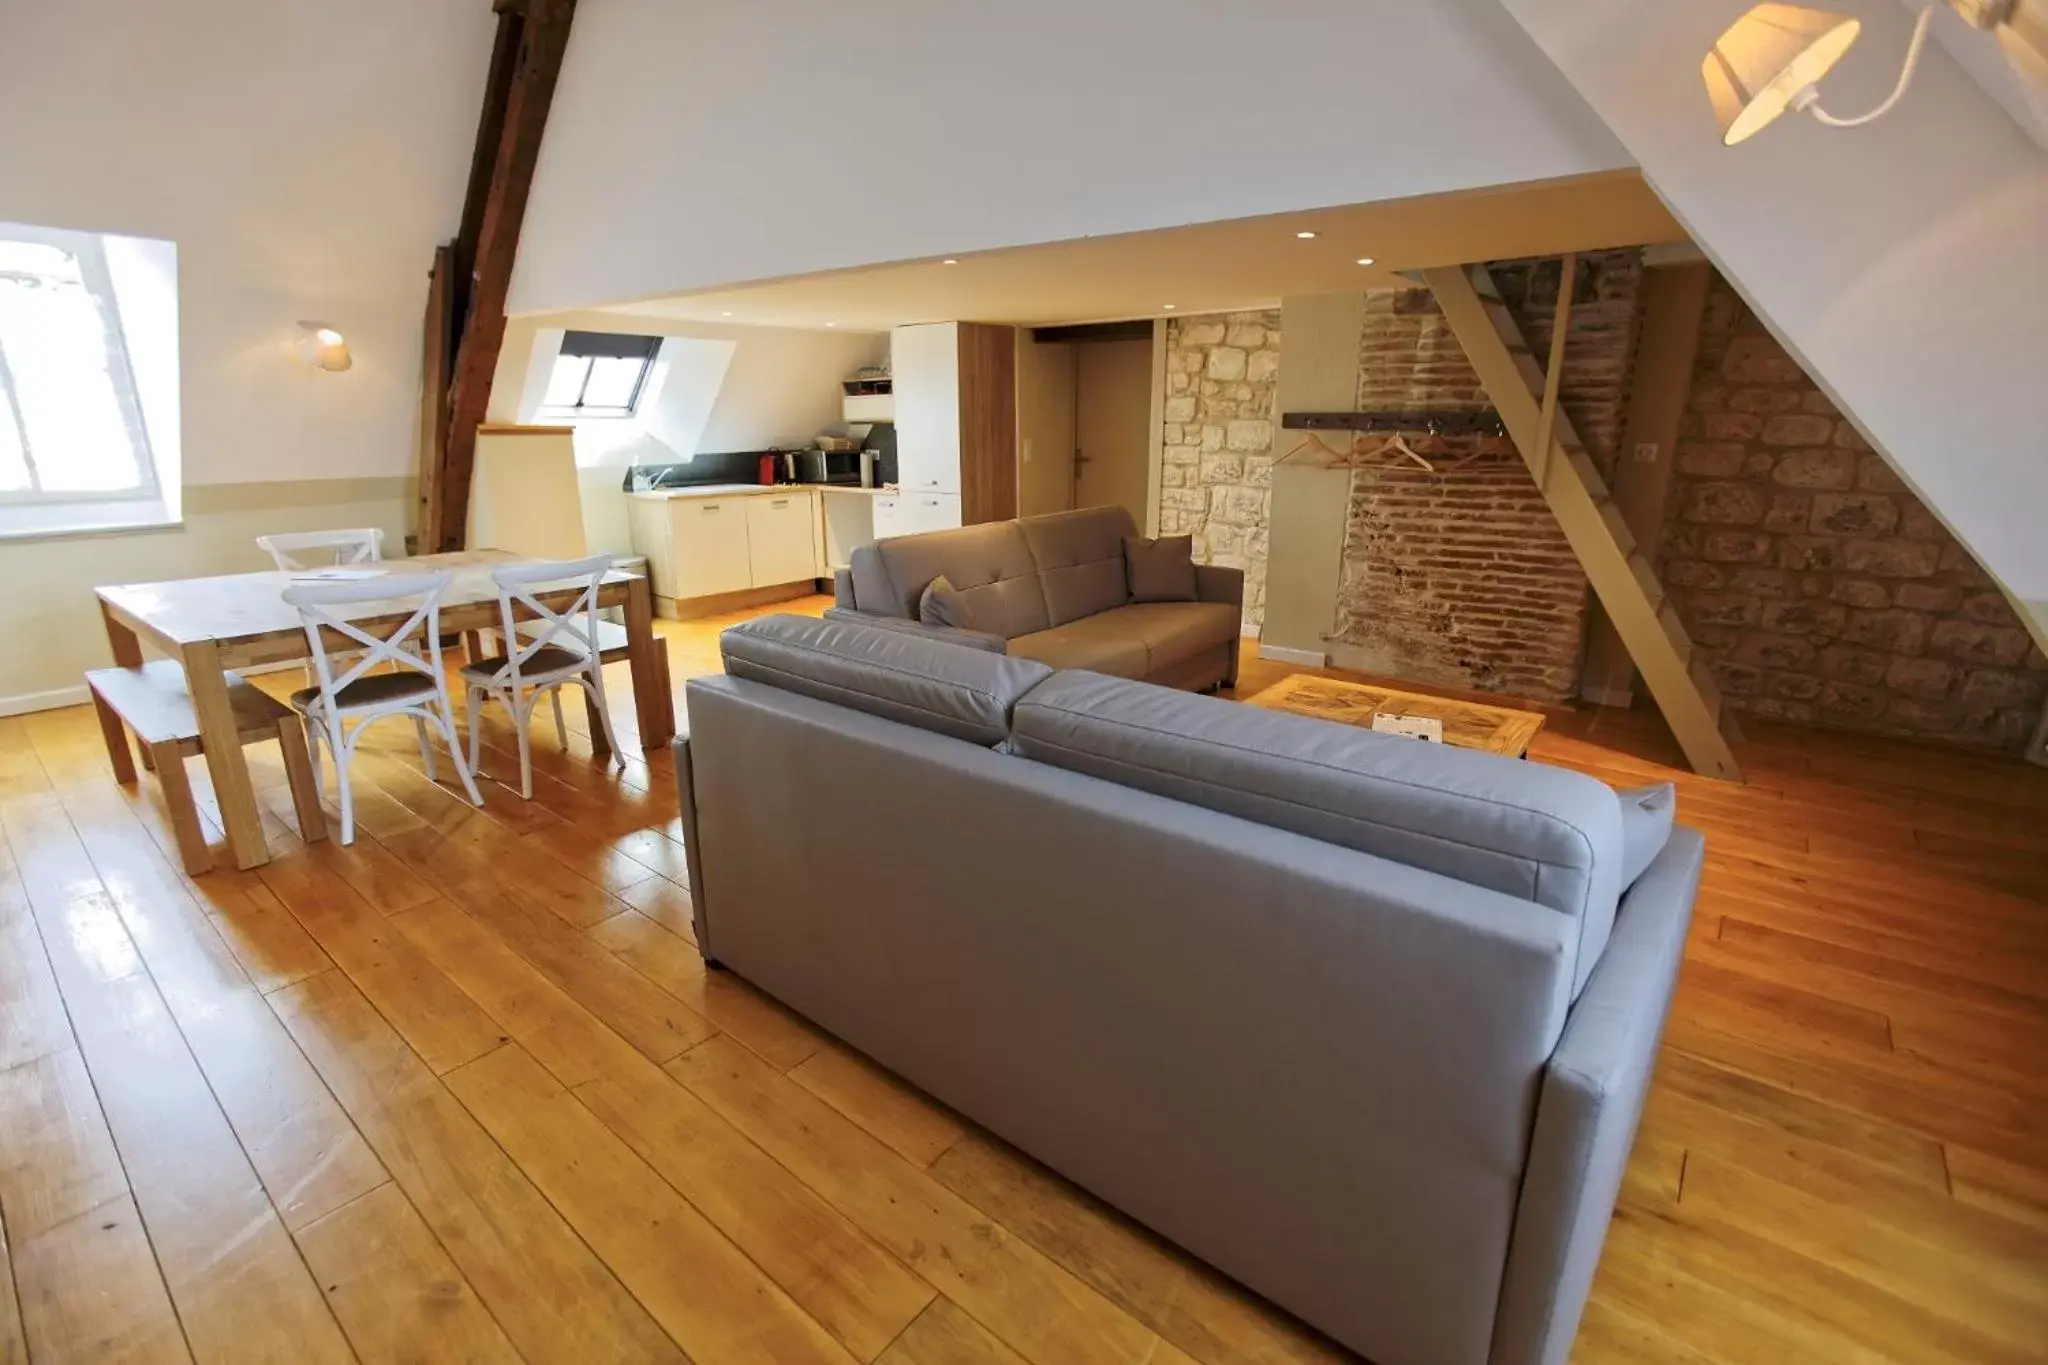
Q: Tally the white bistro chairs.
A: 3